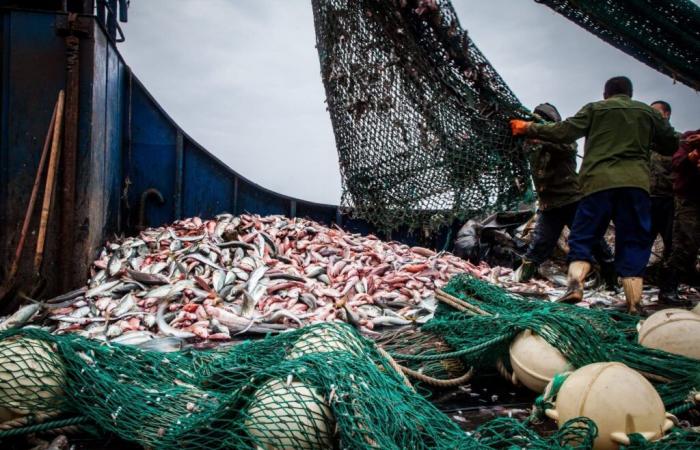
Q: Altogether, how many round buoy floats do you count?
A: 6